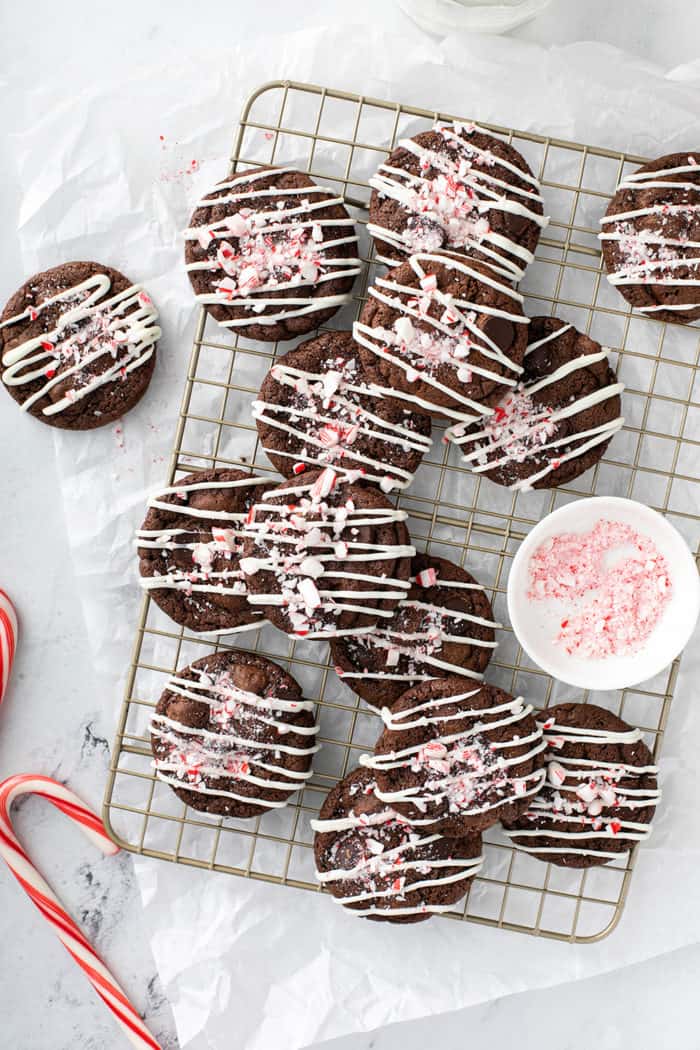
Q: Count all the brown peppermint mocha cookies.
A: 14